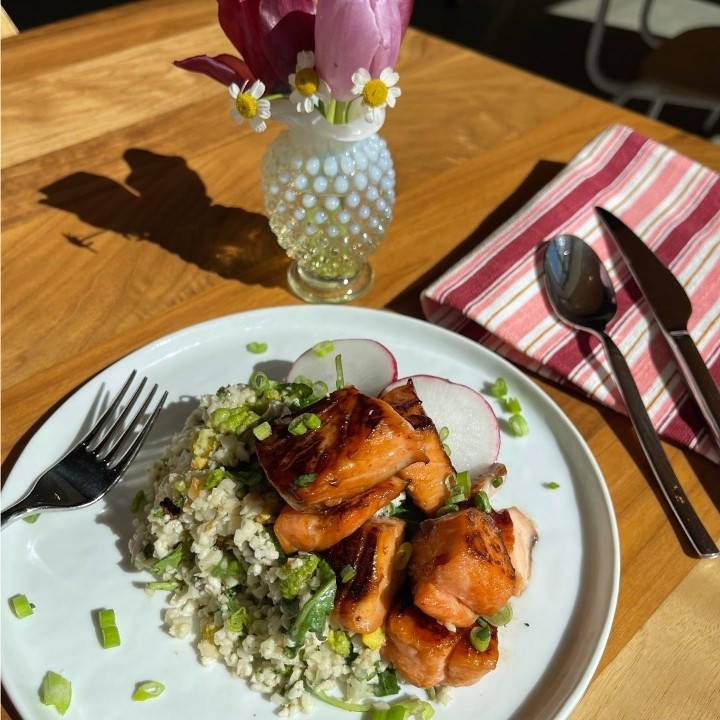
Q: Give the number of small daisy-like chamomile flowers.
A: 3